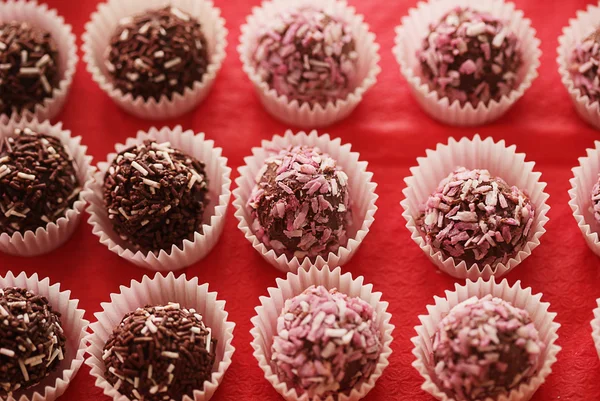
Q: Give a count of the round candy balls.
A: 14